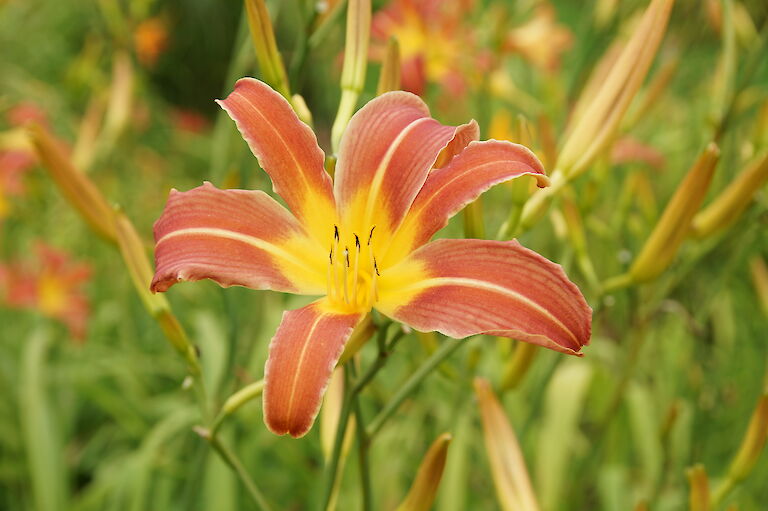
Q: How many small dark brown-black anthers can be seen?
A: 6